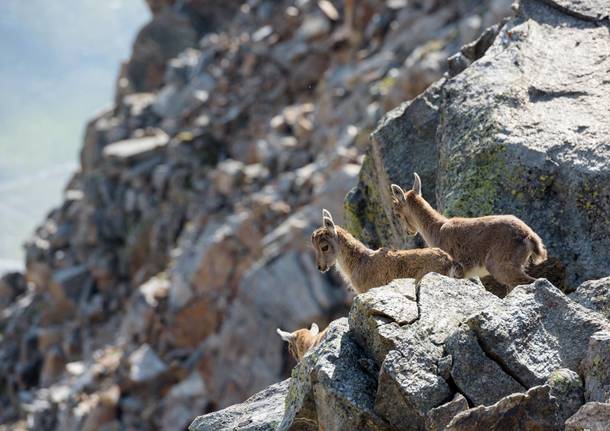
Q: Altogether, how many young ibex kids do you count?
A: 3